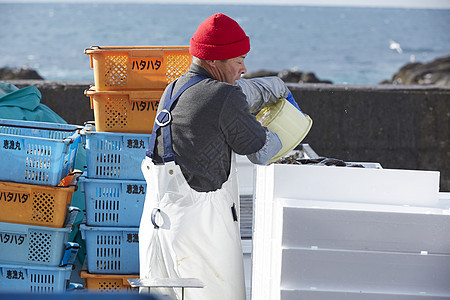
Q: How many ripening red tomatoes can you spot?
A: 0